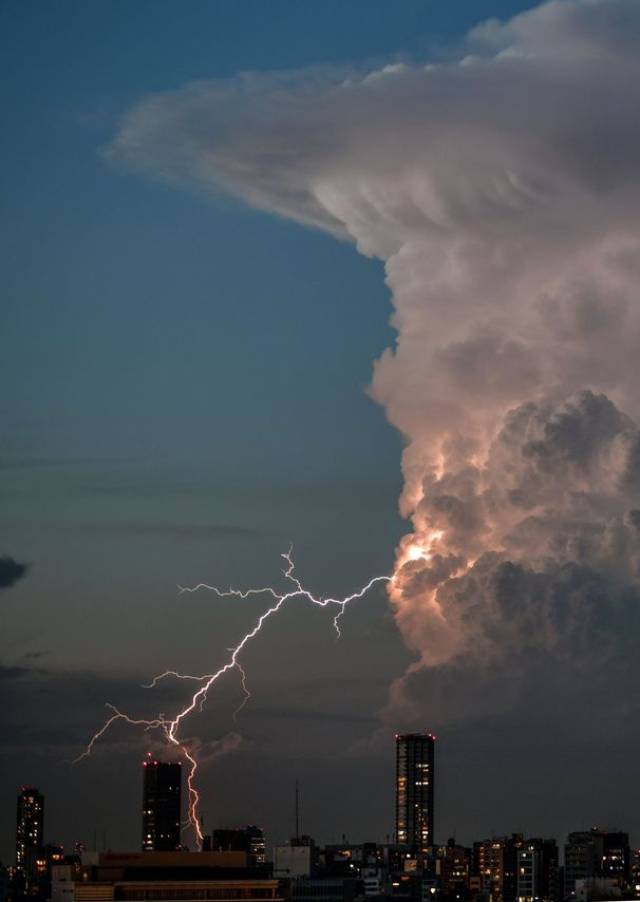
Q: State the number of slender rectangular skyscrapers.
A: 3